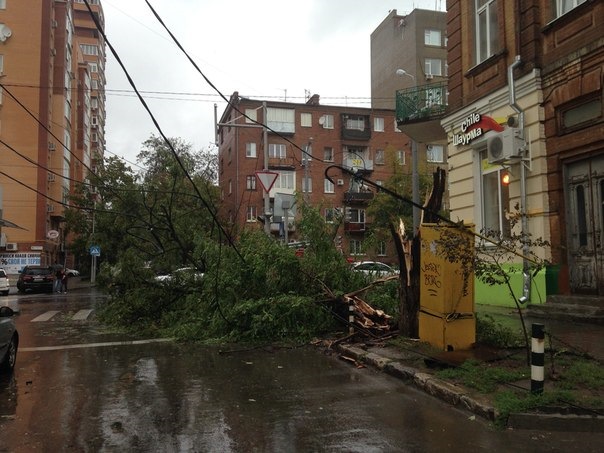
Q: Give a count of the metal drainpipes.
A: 1